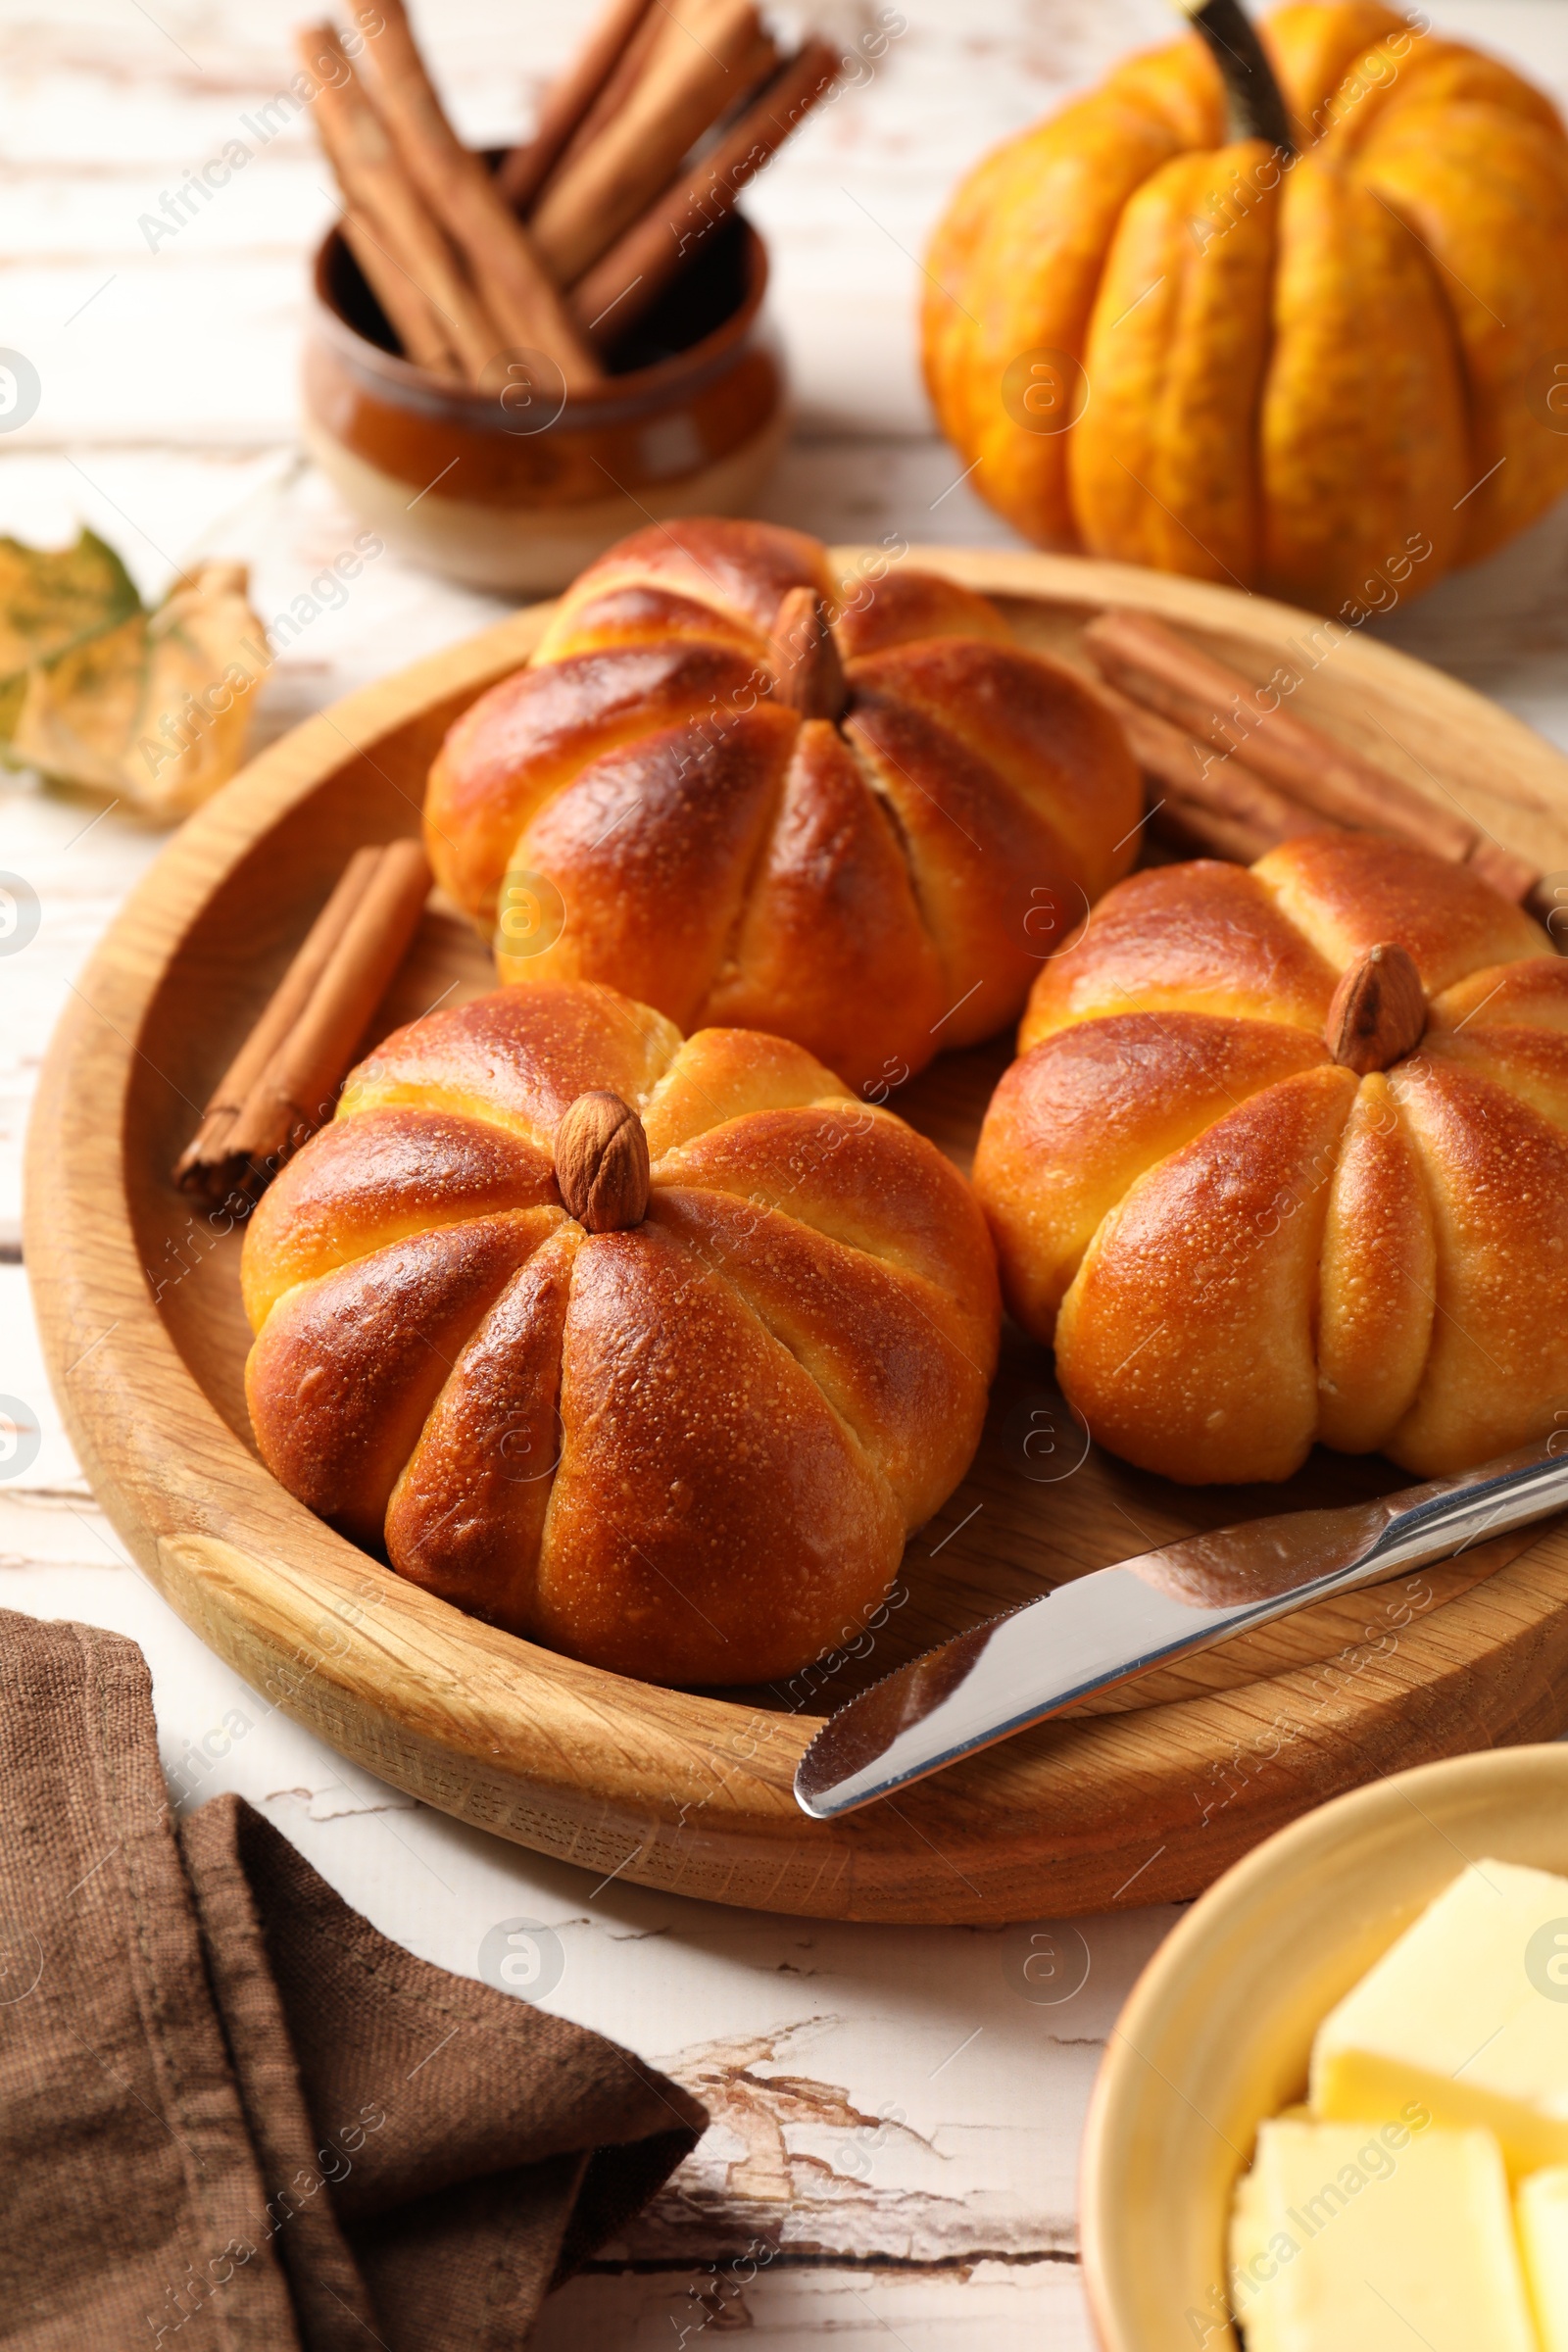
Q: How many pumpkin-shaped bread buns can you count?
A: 3